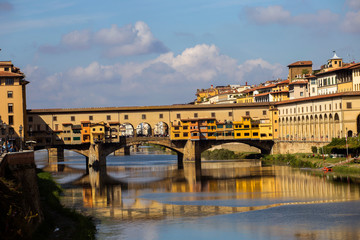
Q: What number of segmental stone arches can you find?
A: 3